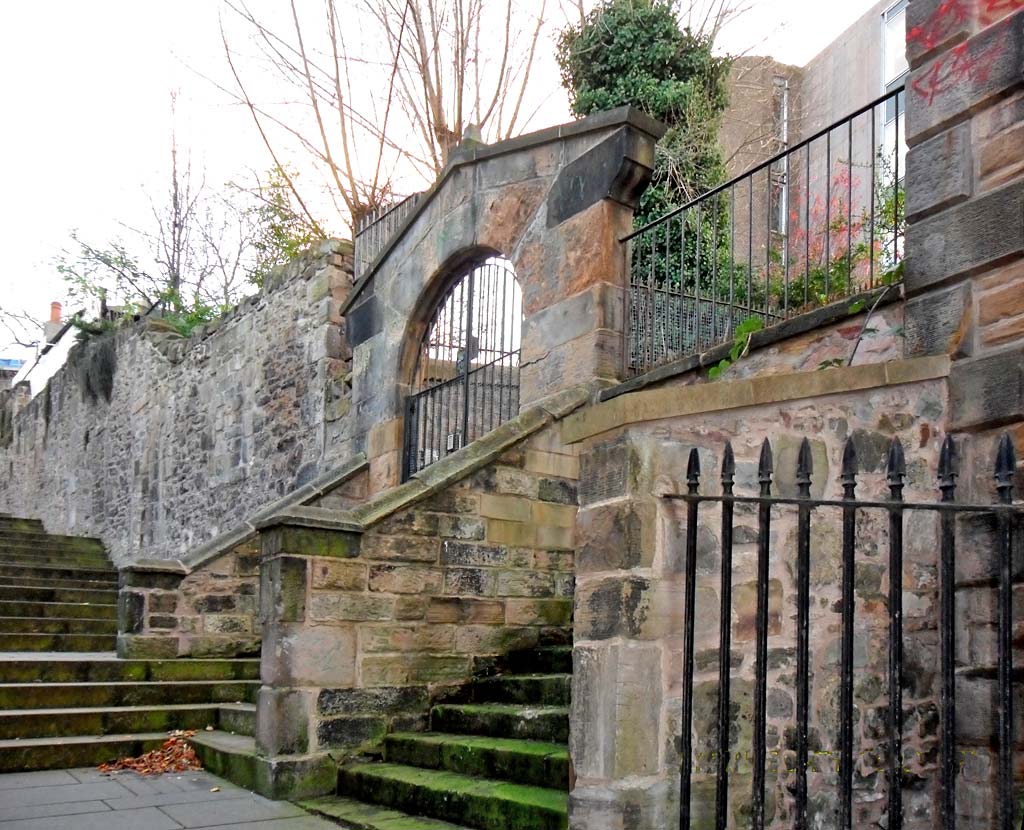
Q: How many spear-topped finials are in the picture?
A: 8